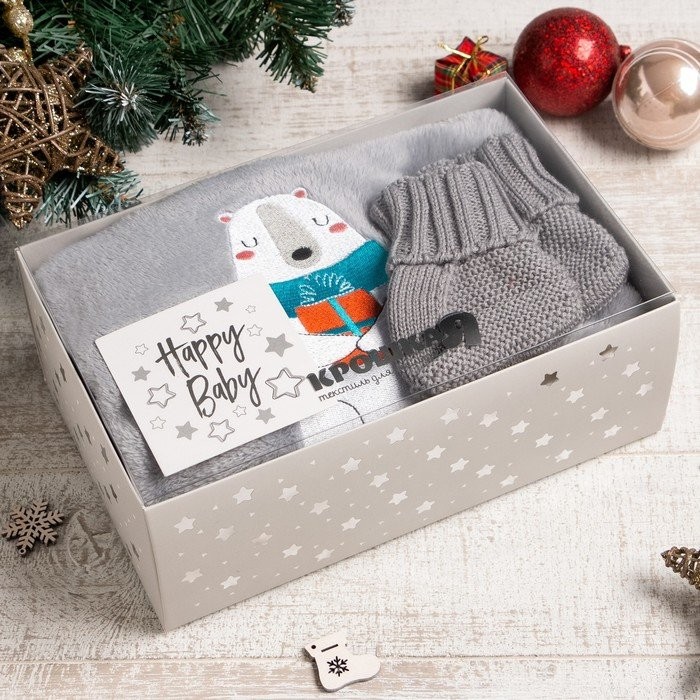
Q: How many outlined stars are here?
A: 9